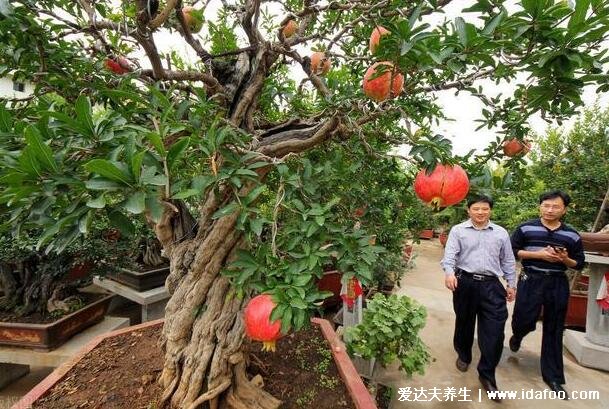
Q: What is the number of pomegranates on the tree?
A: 9